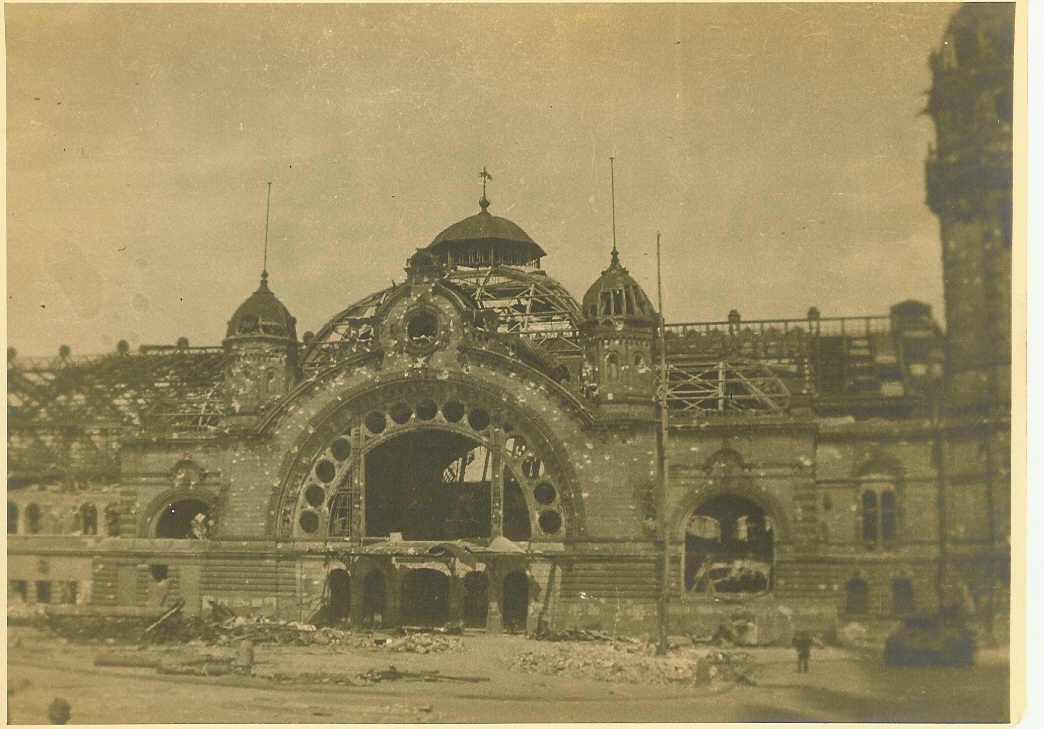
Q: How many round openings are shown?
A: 14